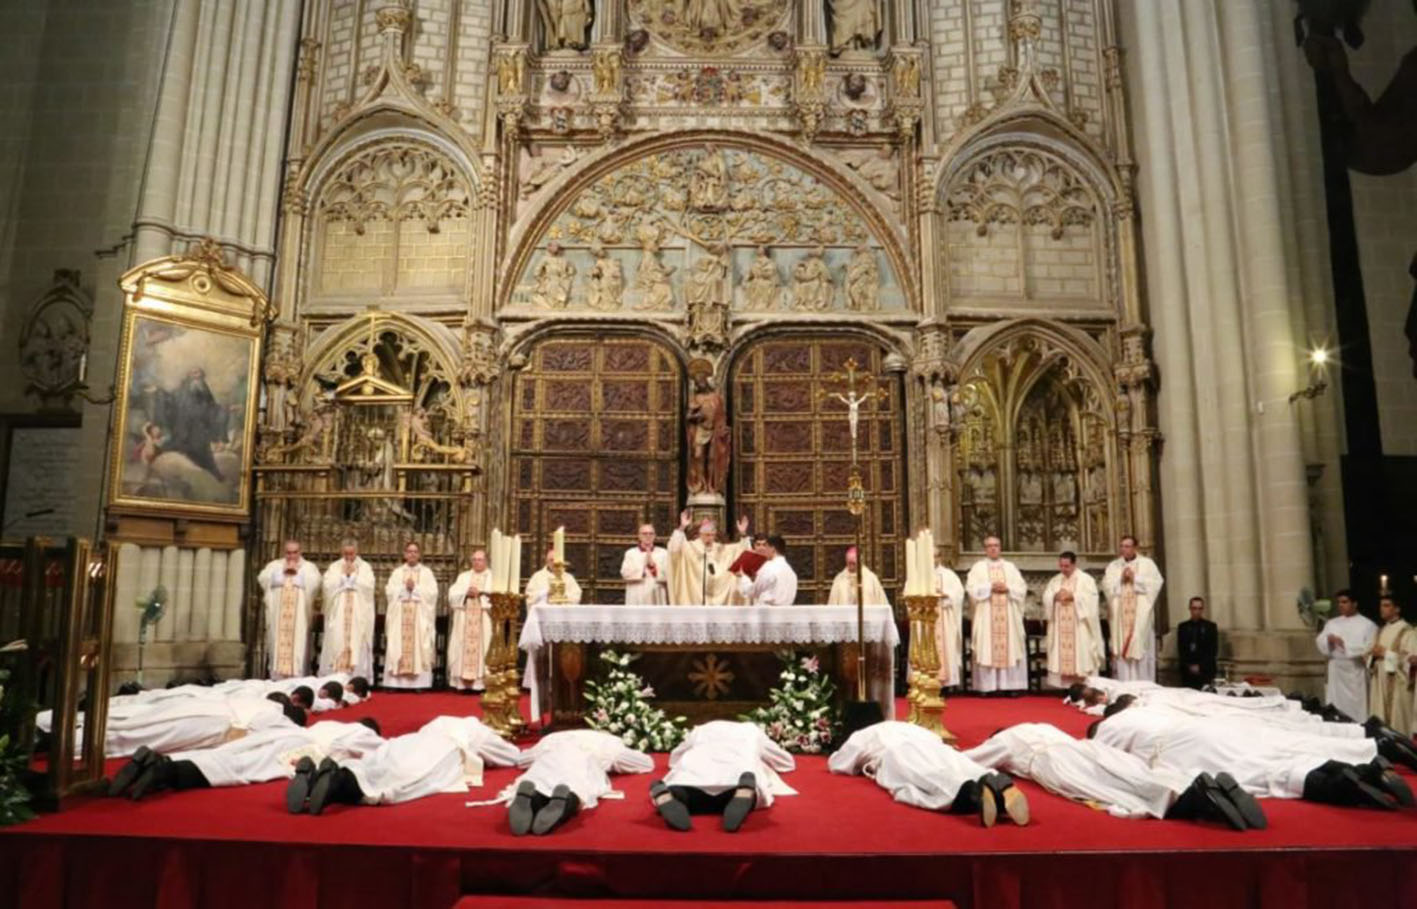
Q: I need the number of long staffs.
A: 1